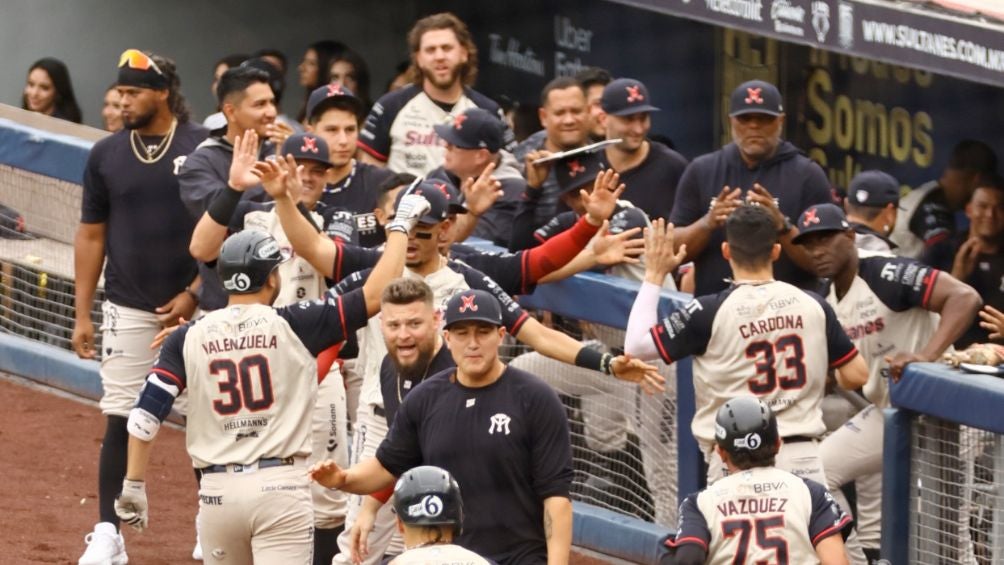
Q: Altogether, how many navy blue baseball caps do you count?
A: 11